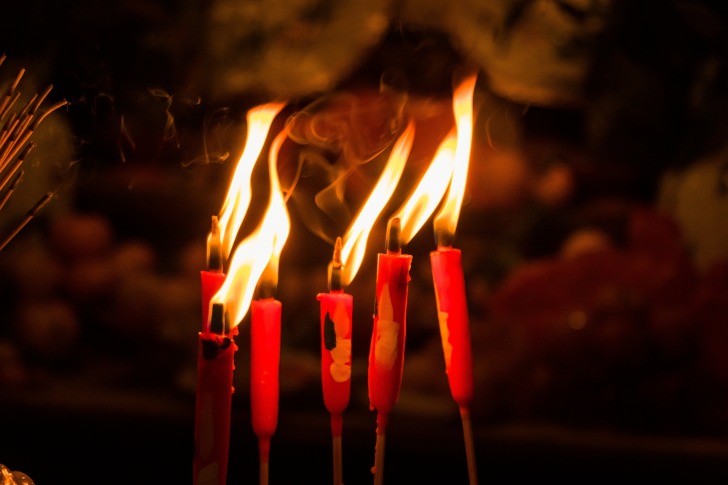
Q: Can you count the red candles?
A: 6